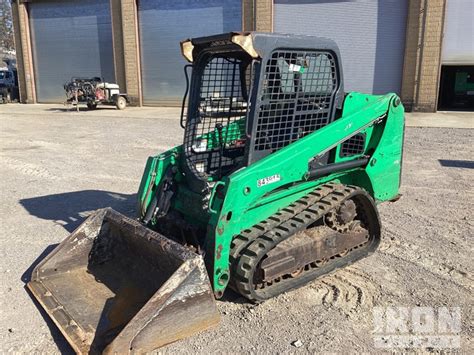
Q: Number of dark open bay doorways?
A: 1